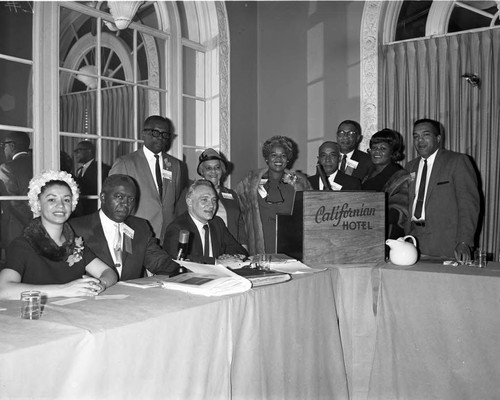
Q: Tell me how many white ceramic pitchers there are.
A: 1